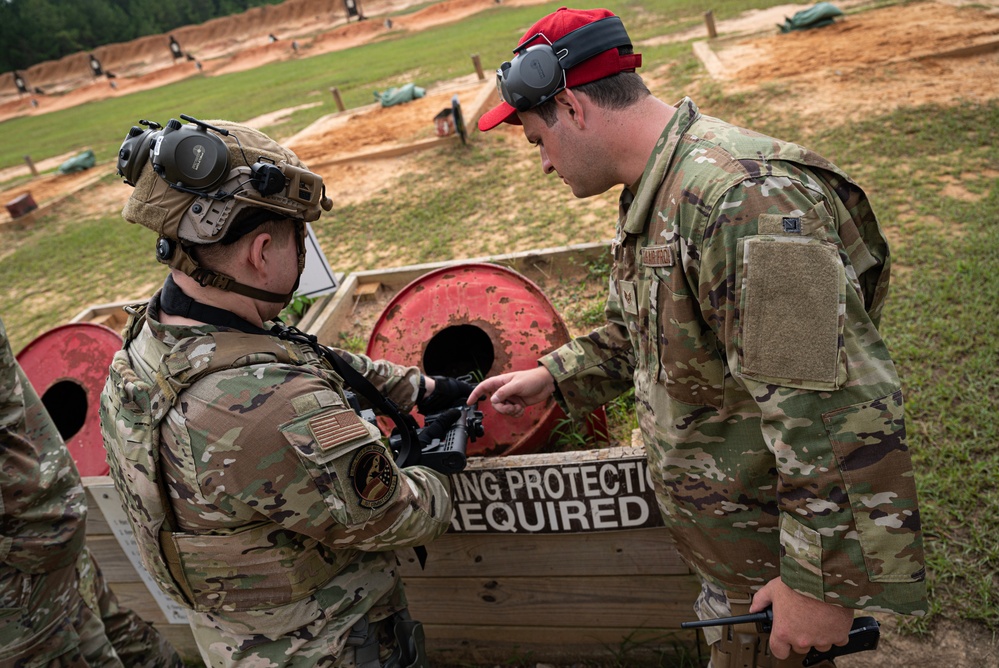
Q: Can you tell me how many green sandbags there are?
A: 3